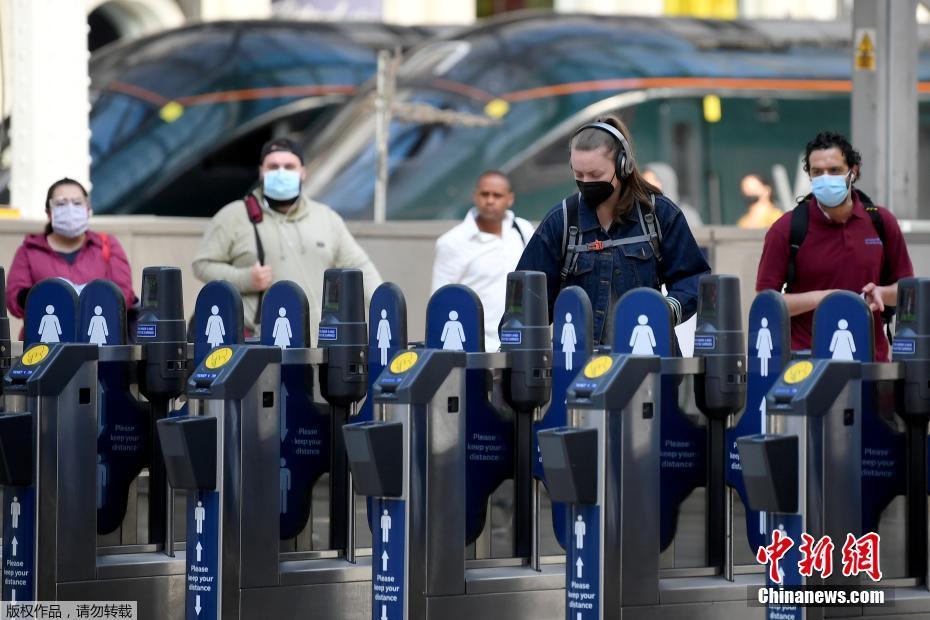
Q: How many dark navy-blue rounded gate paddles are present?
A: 10